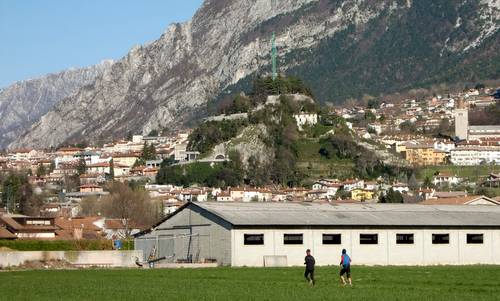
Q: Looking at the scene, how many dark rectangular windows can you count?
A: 7